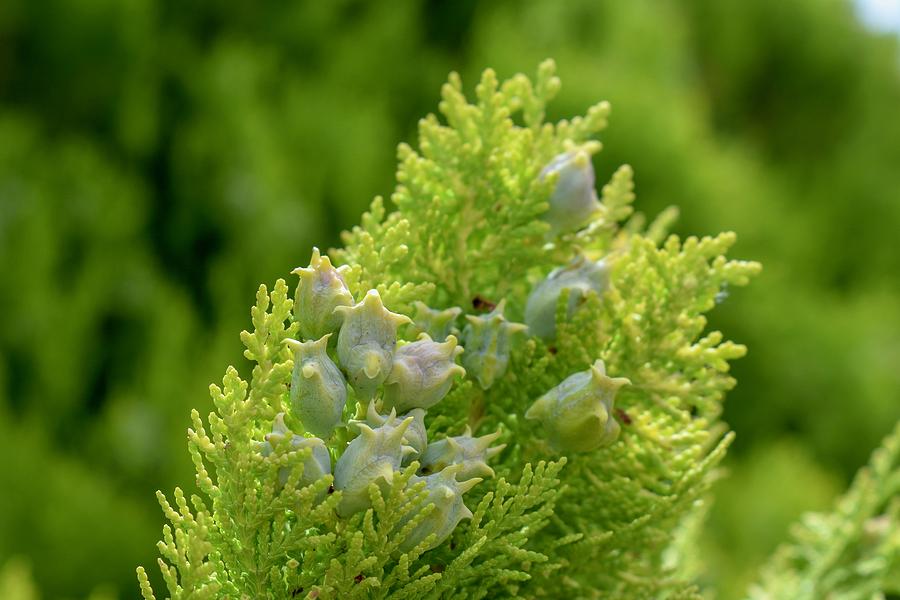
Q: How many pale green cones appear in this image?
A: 14